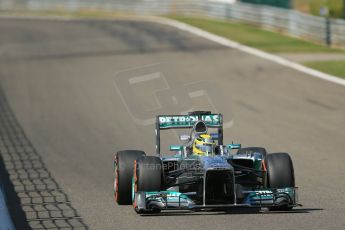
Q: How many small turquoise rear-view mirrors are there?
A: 2